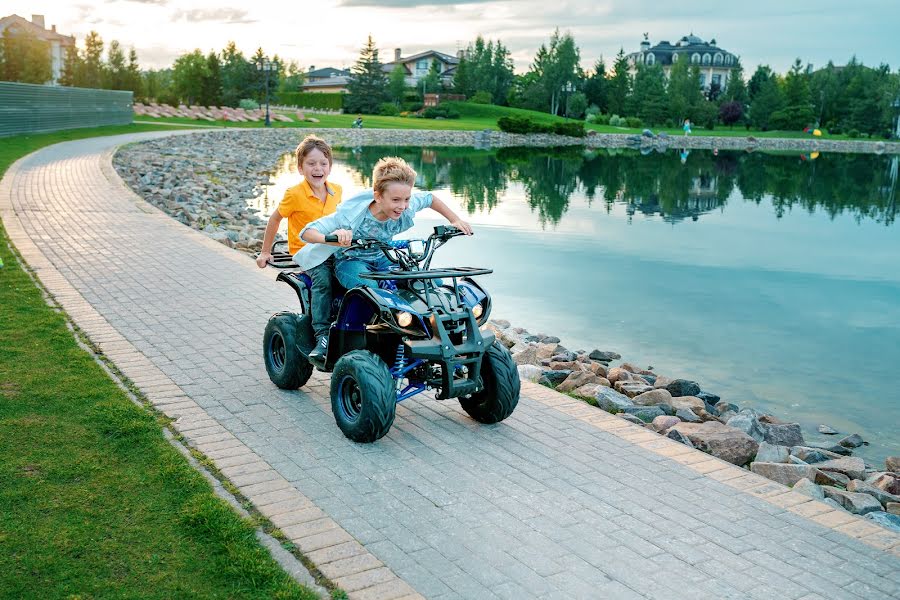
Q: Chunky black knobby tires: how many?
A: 3